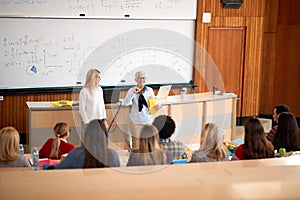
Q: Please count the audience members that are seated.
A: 9